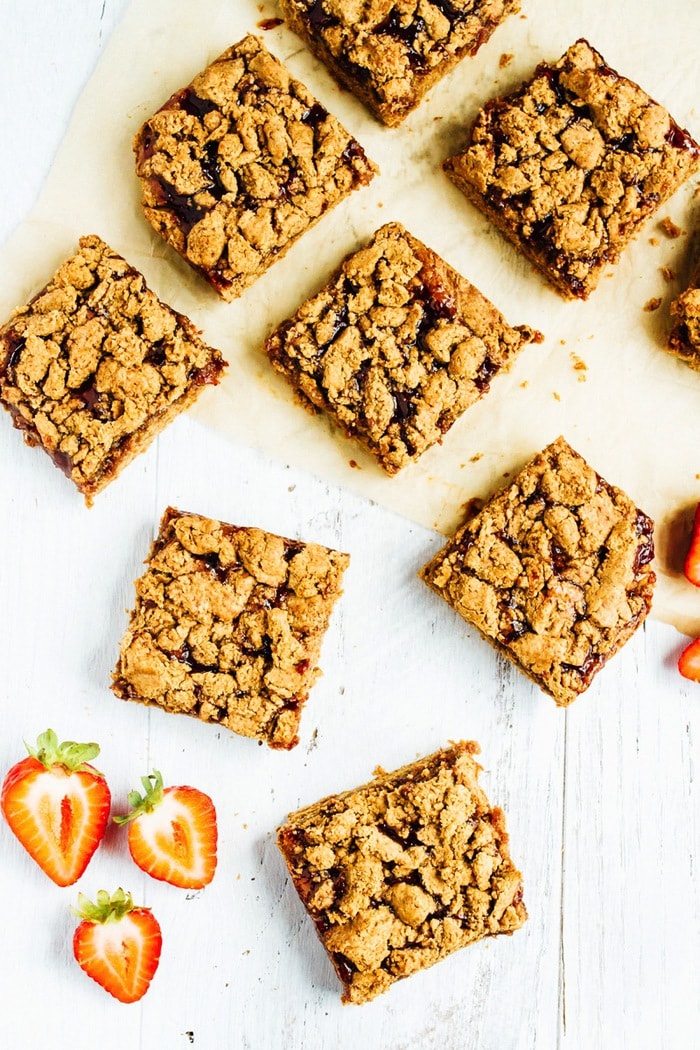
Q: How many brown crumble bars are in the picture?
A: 9